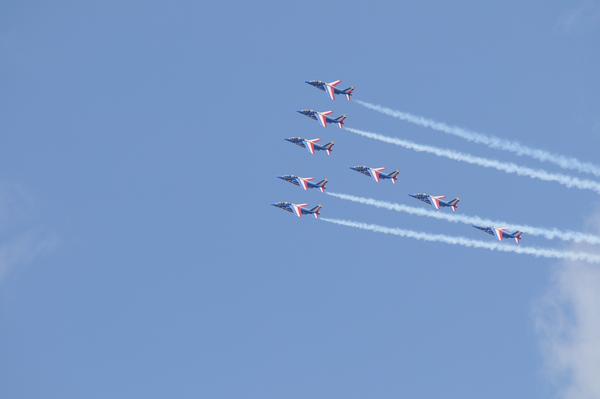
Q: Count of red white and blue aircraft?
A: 8